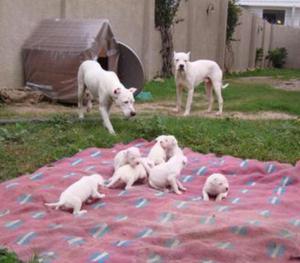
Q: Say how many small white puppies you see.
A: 7